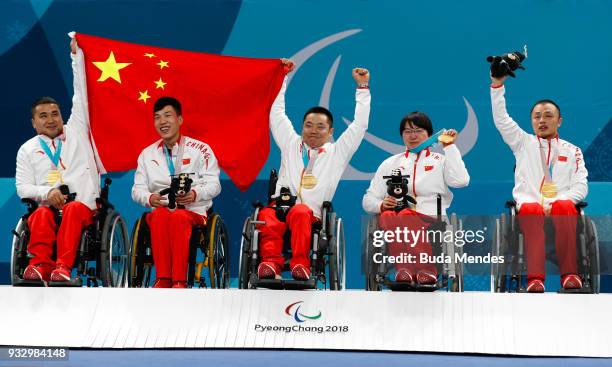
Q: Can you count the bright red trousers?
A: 5